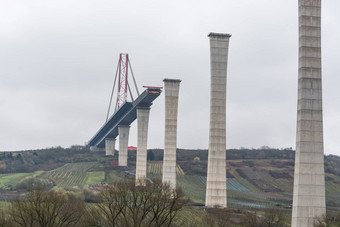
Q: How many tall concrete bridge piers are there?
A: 6